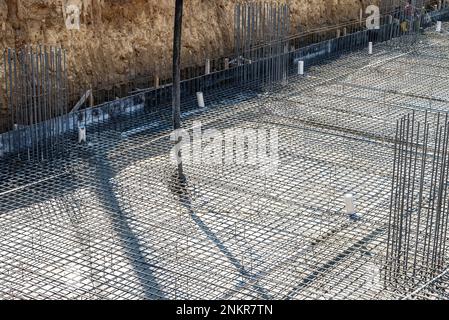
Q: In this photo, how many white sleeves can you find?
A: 6